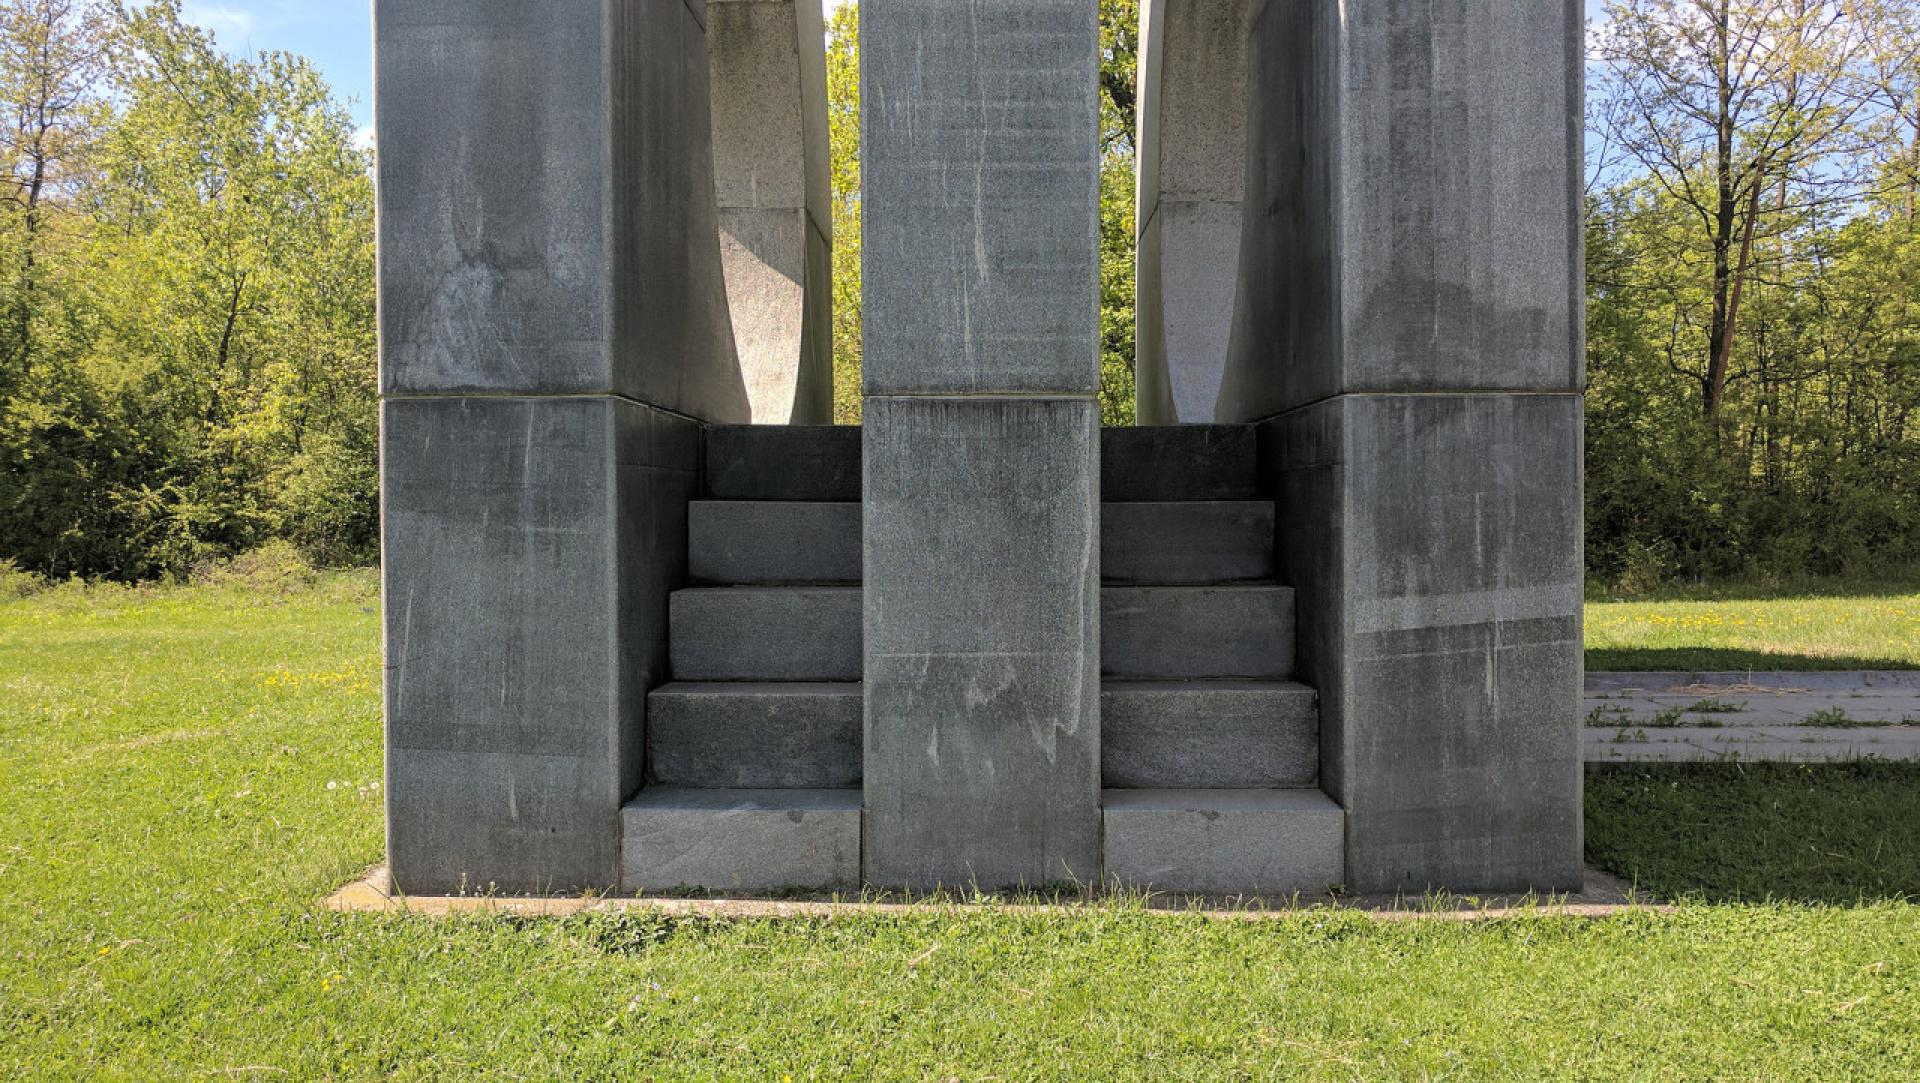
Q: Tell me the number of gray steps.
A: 10